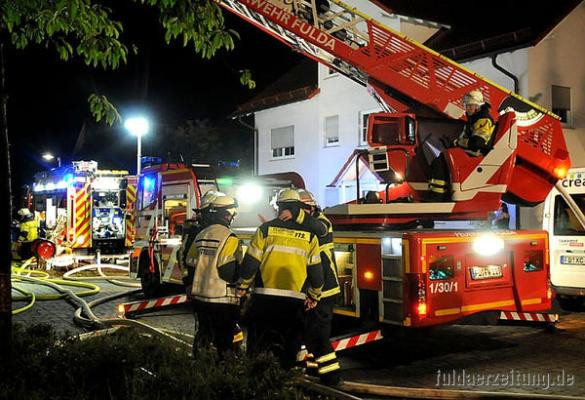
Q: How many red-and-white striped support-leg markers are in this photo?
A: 3